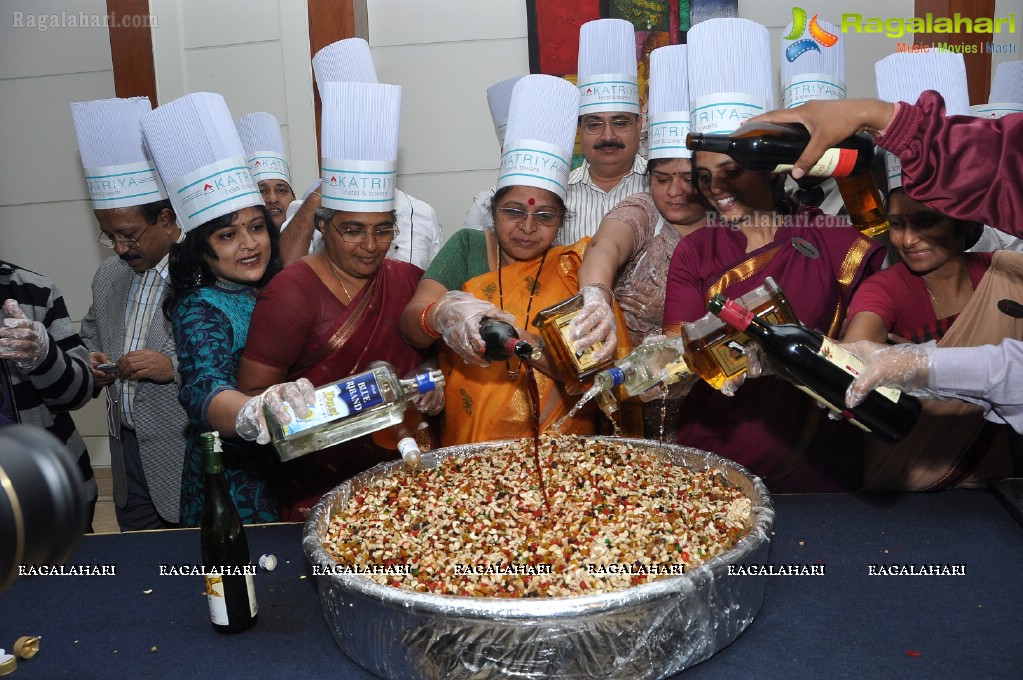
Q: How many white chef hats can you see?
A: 13